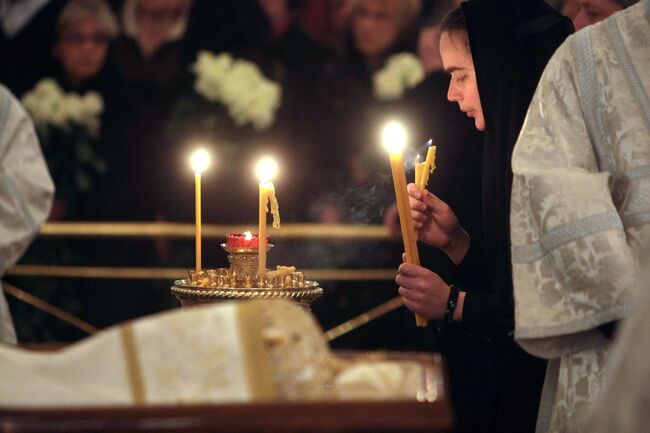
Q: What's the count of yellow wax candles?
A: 5